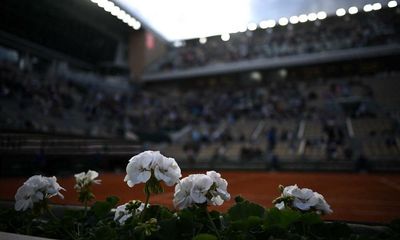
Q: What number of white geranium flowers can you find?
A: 6